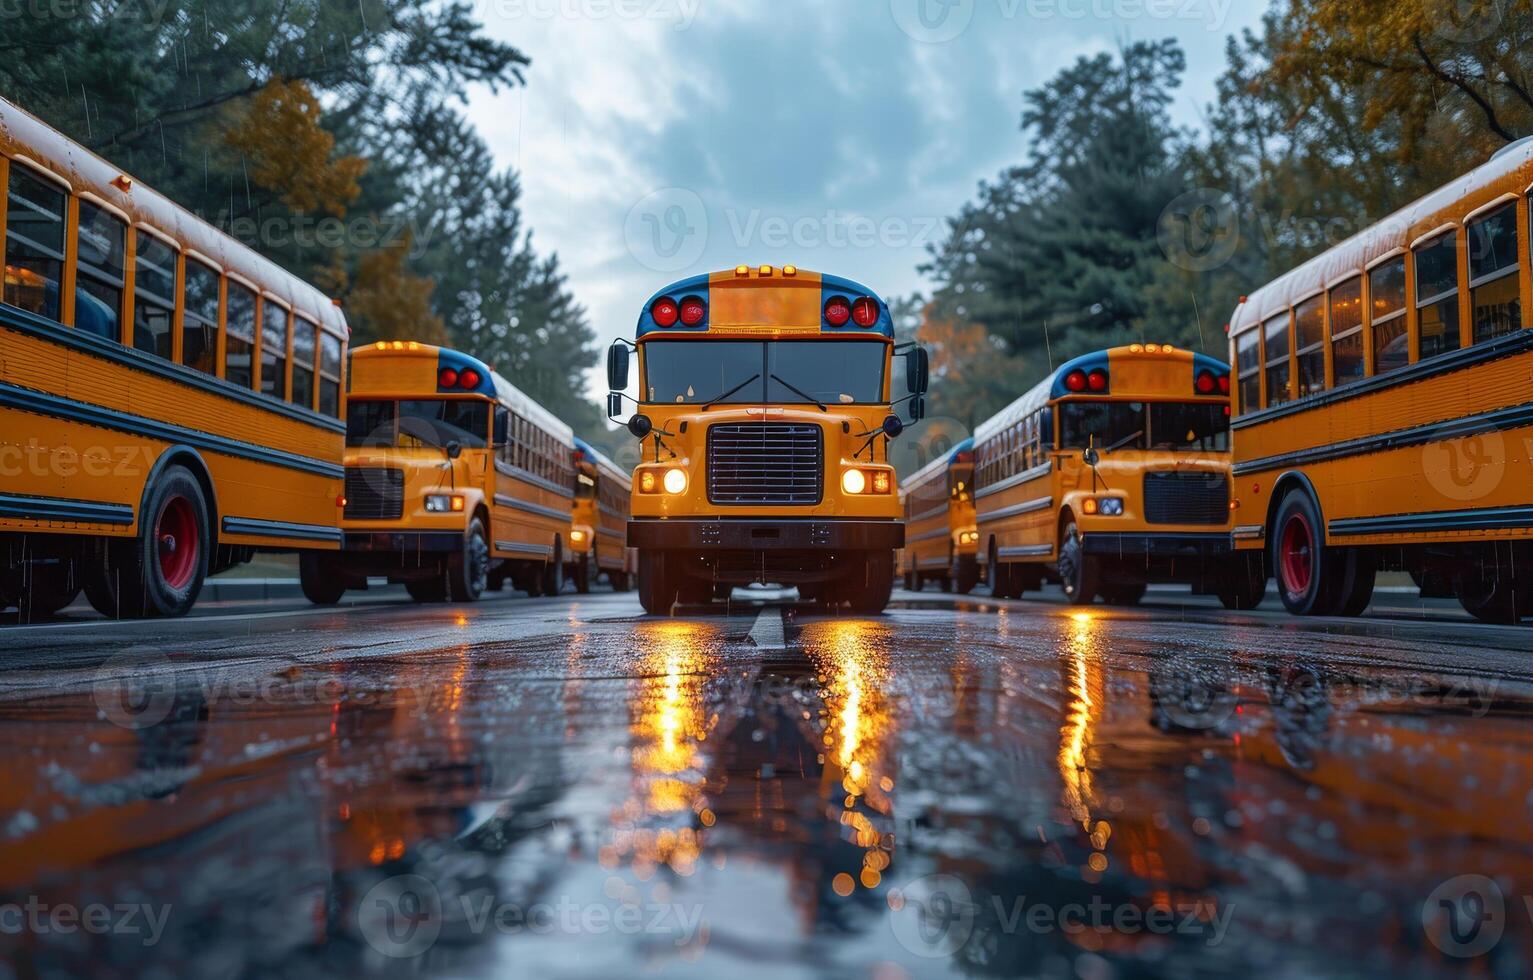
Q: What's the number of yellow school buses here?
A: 7